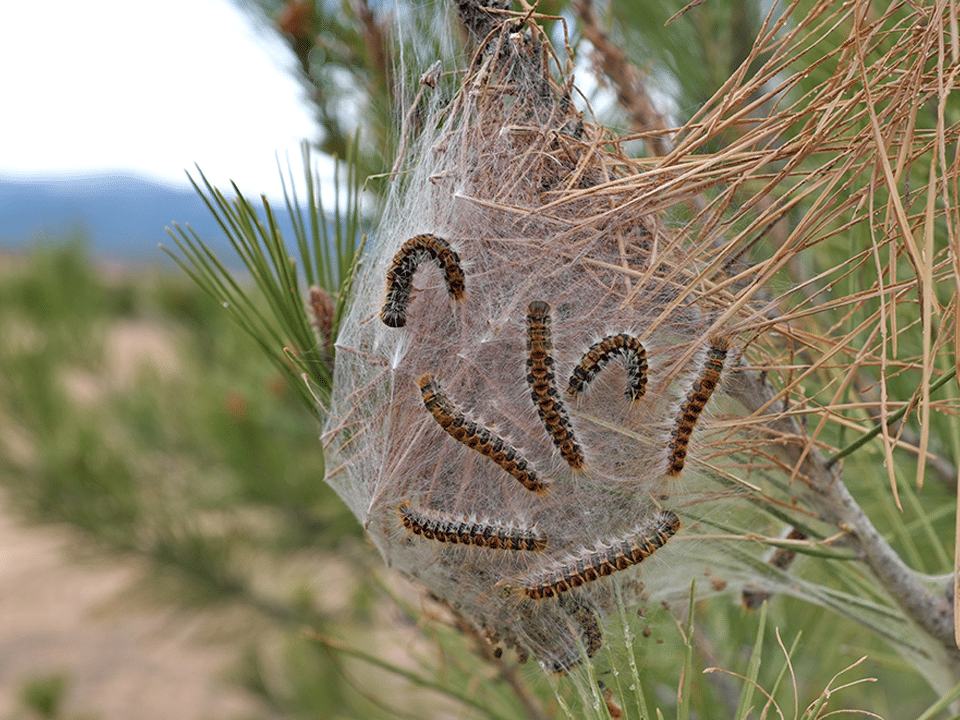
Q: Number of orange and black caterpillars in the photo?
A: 7